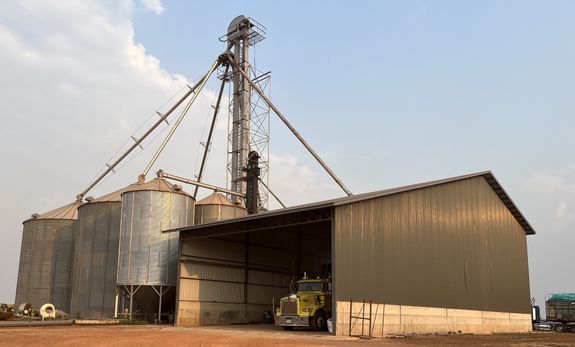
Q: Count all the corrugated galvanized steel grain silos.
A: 4